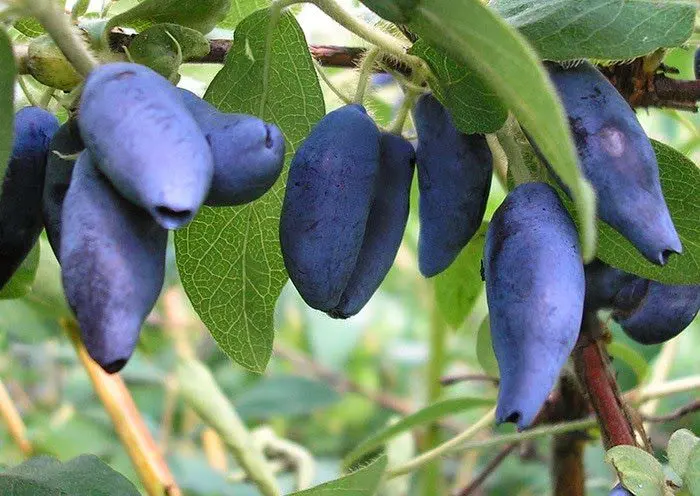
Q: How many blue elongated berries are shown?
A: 12